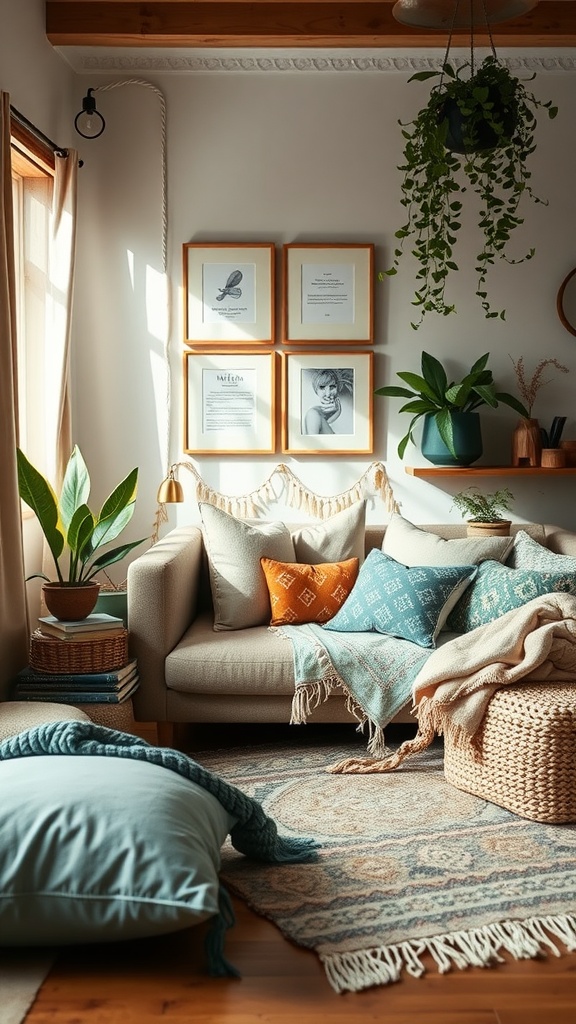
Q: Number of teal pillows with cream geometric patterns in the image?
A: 2